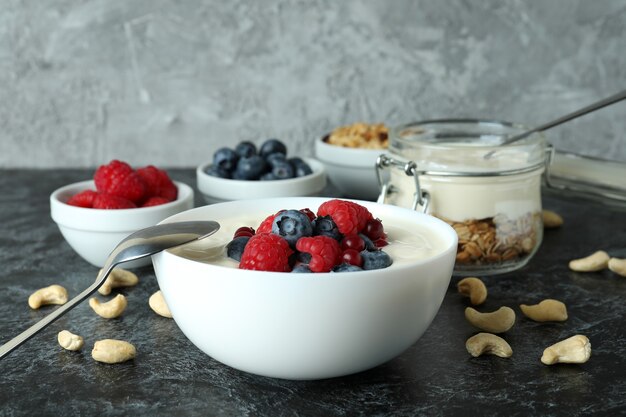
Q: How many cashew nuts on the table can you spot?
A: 14